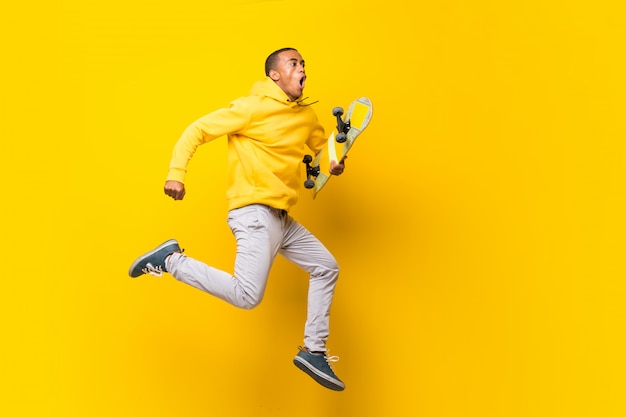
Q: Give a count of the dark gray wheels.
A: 4